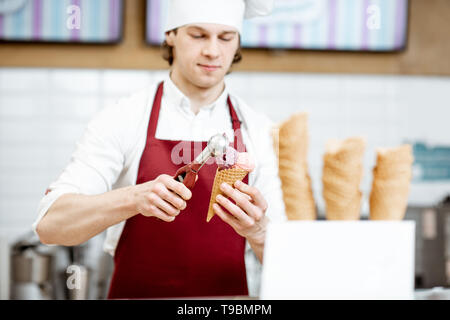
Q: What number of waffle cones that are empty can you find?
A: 3